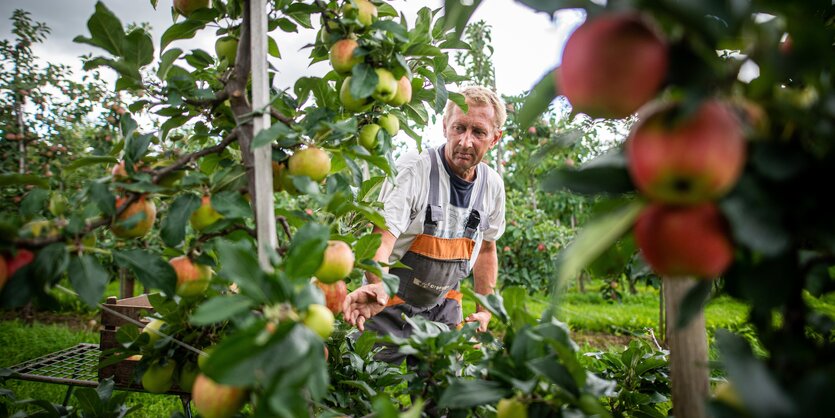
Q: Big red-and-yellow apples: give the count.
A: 3